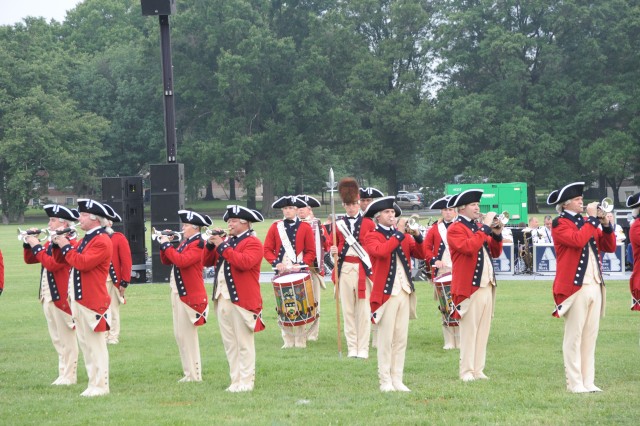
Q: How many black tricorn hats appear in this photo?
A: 13